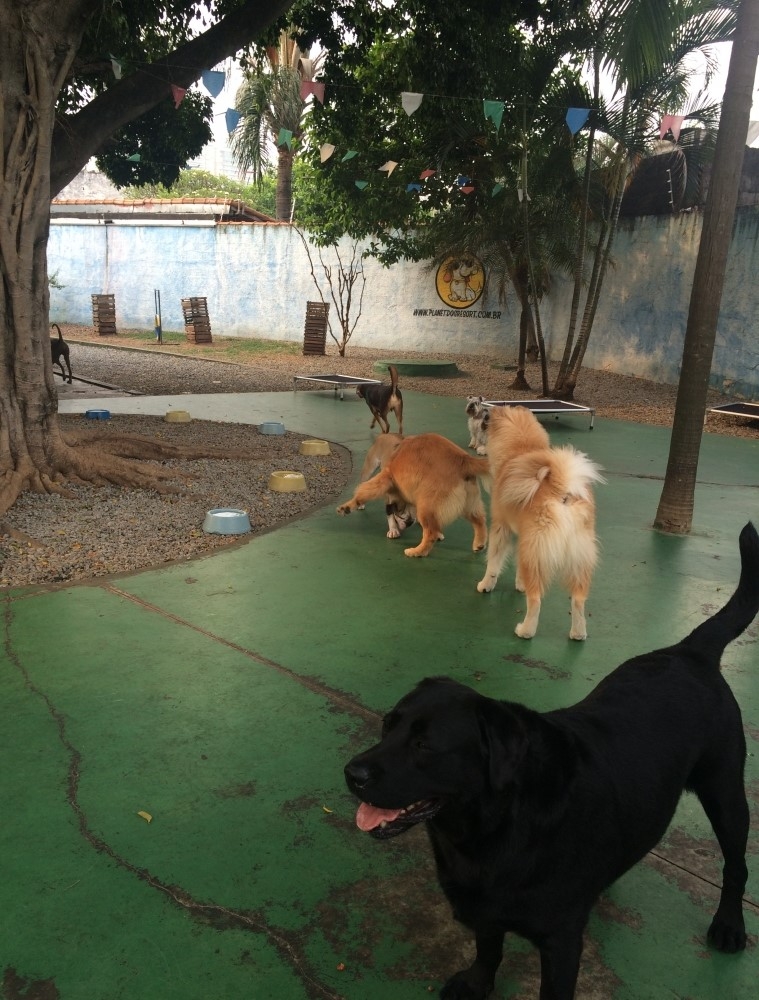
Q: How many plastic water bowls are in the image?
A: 6